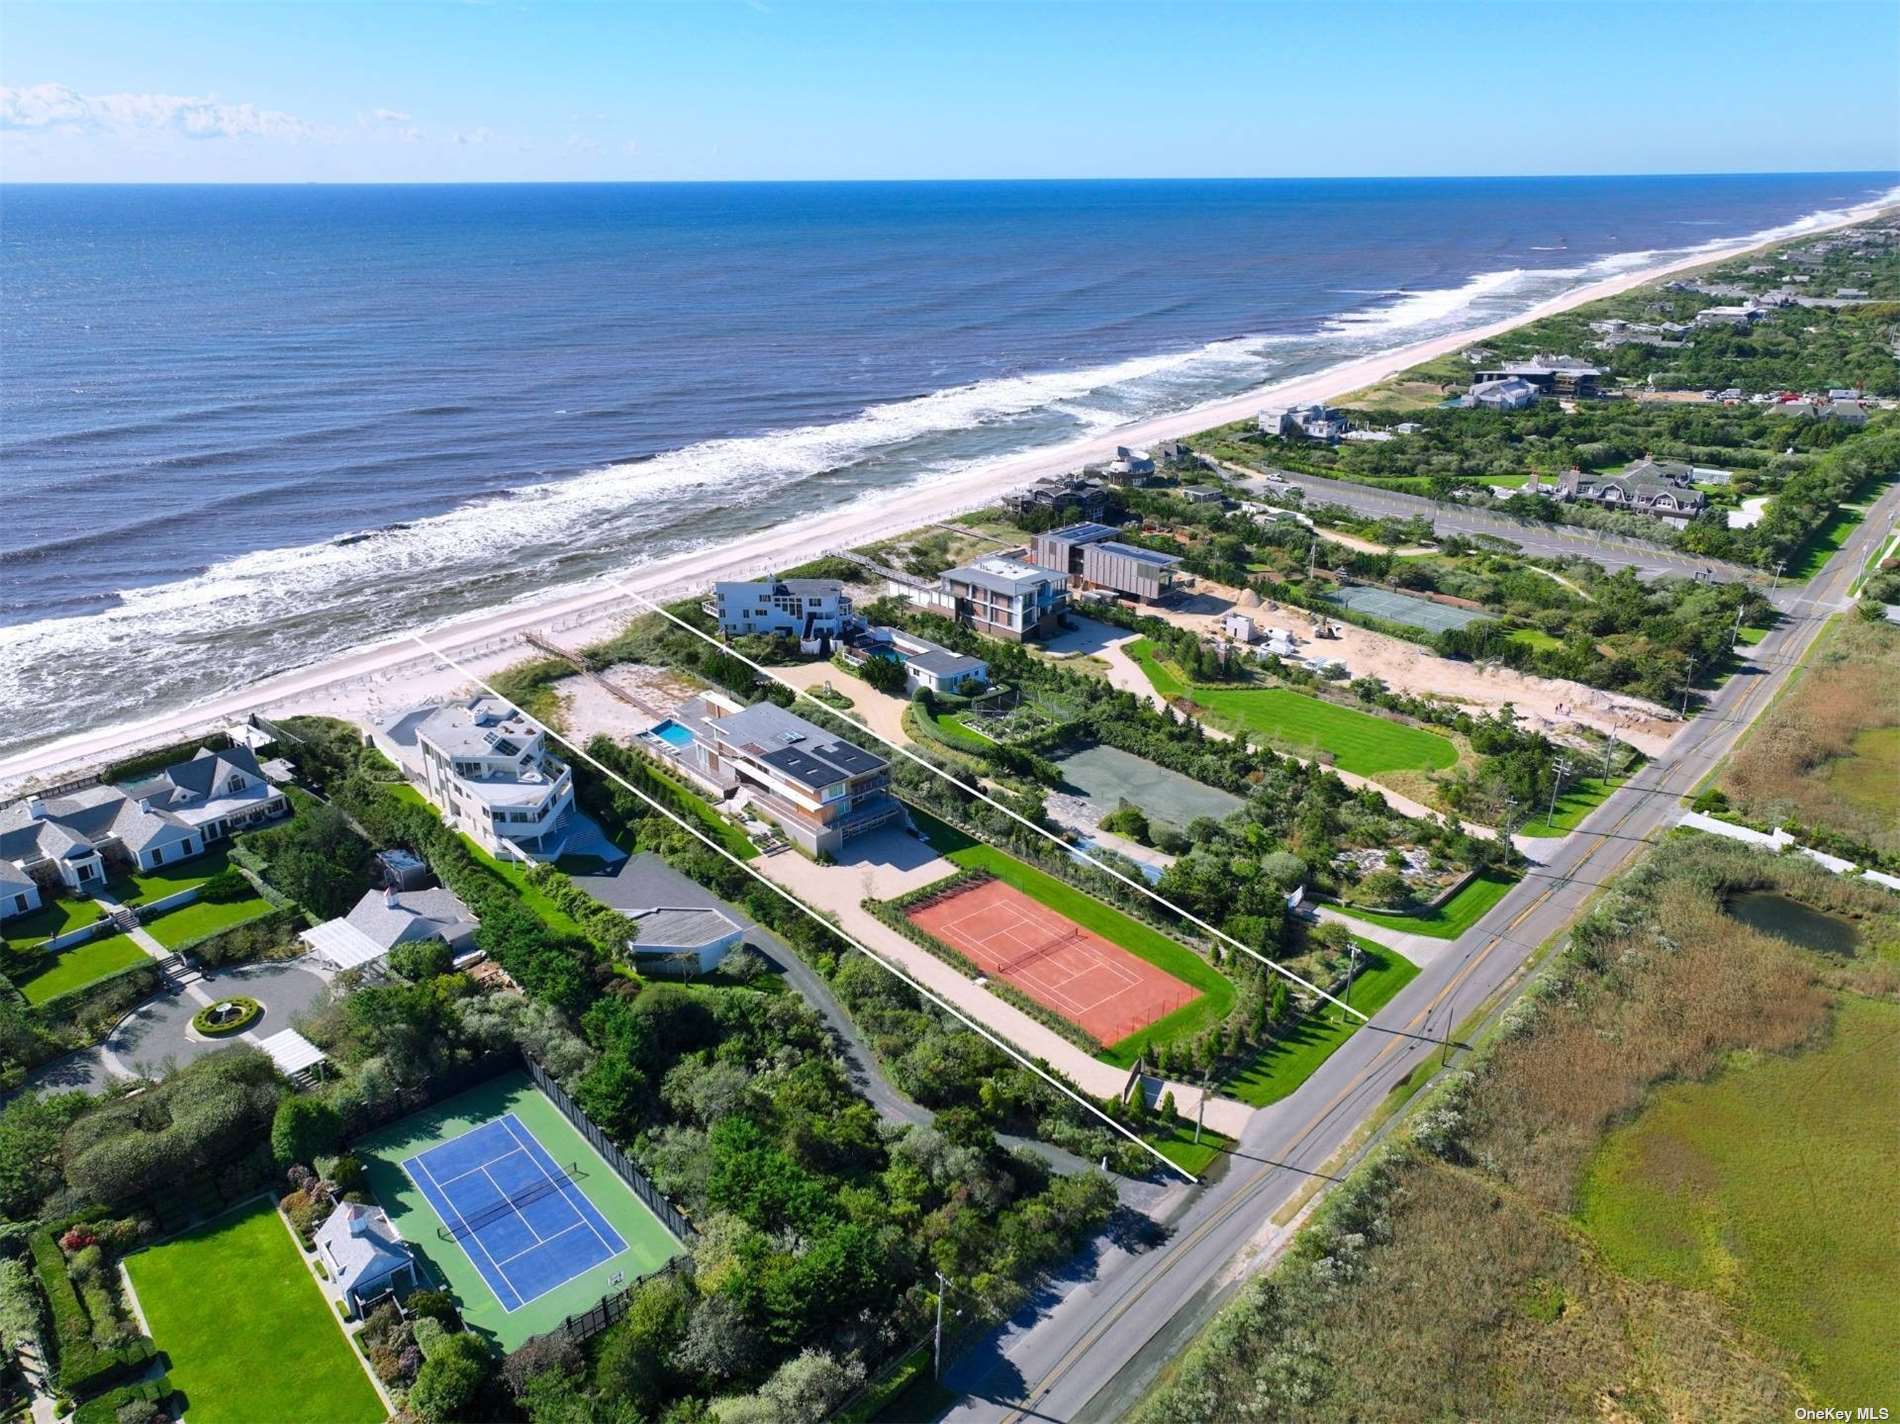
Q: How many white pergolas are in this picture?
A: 2